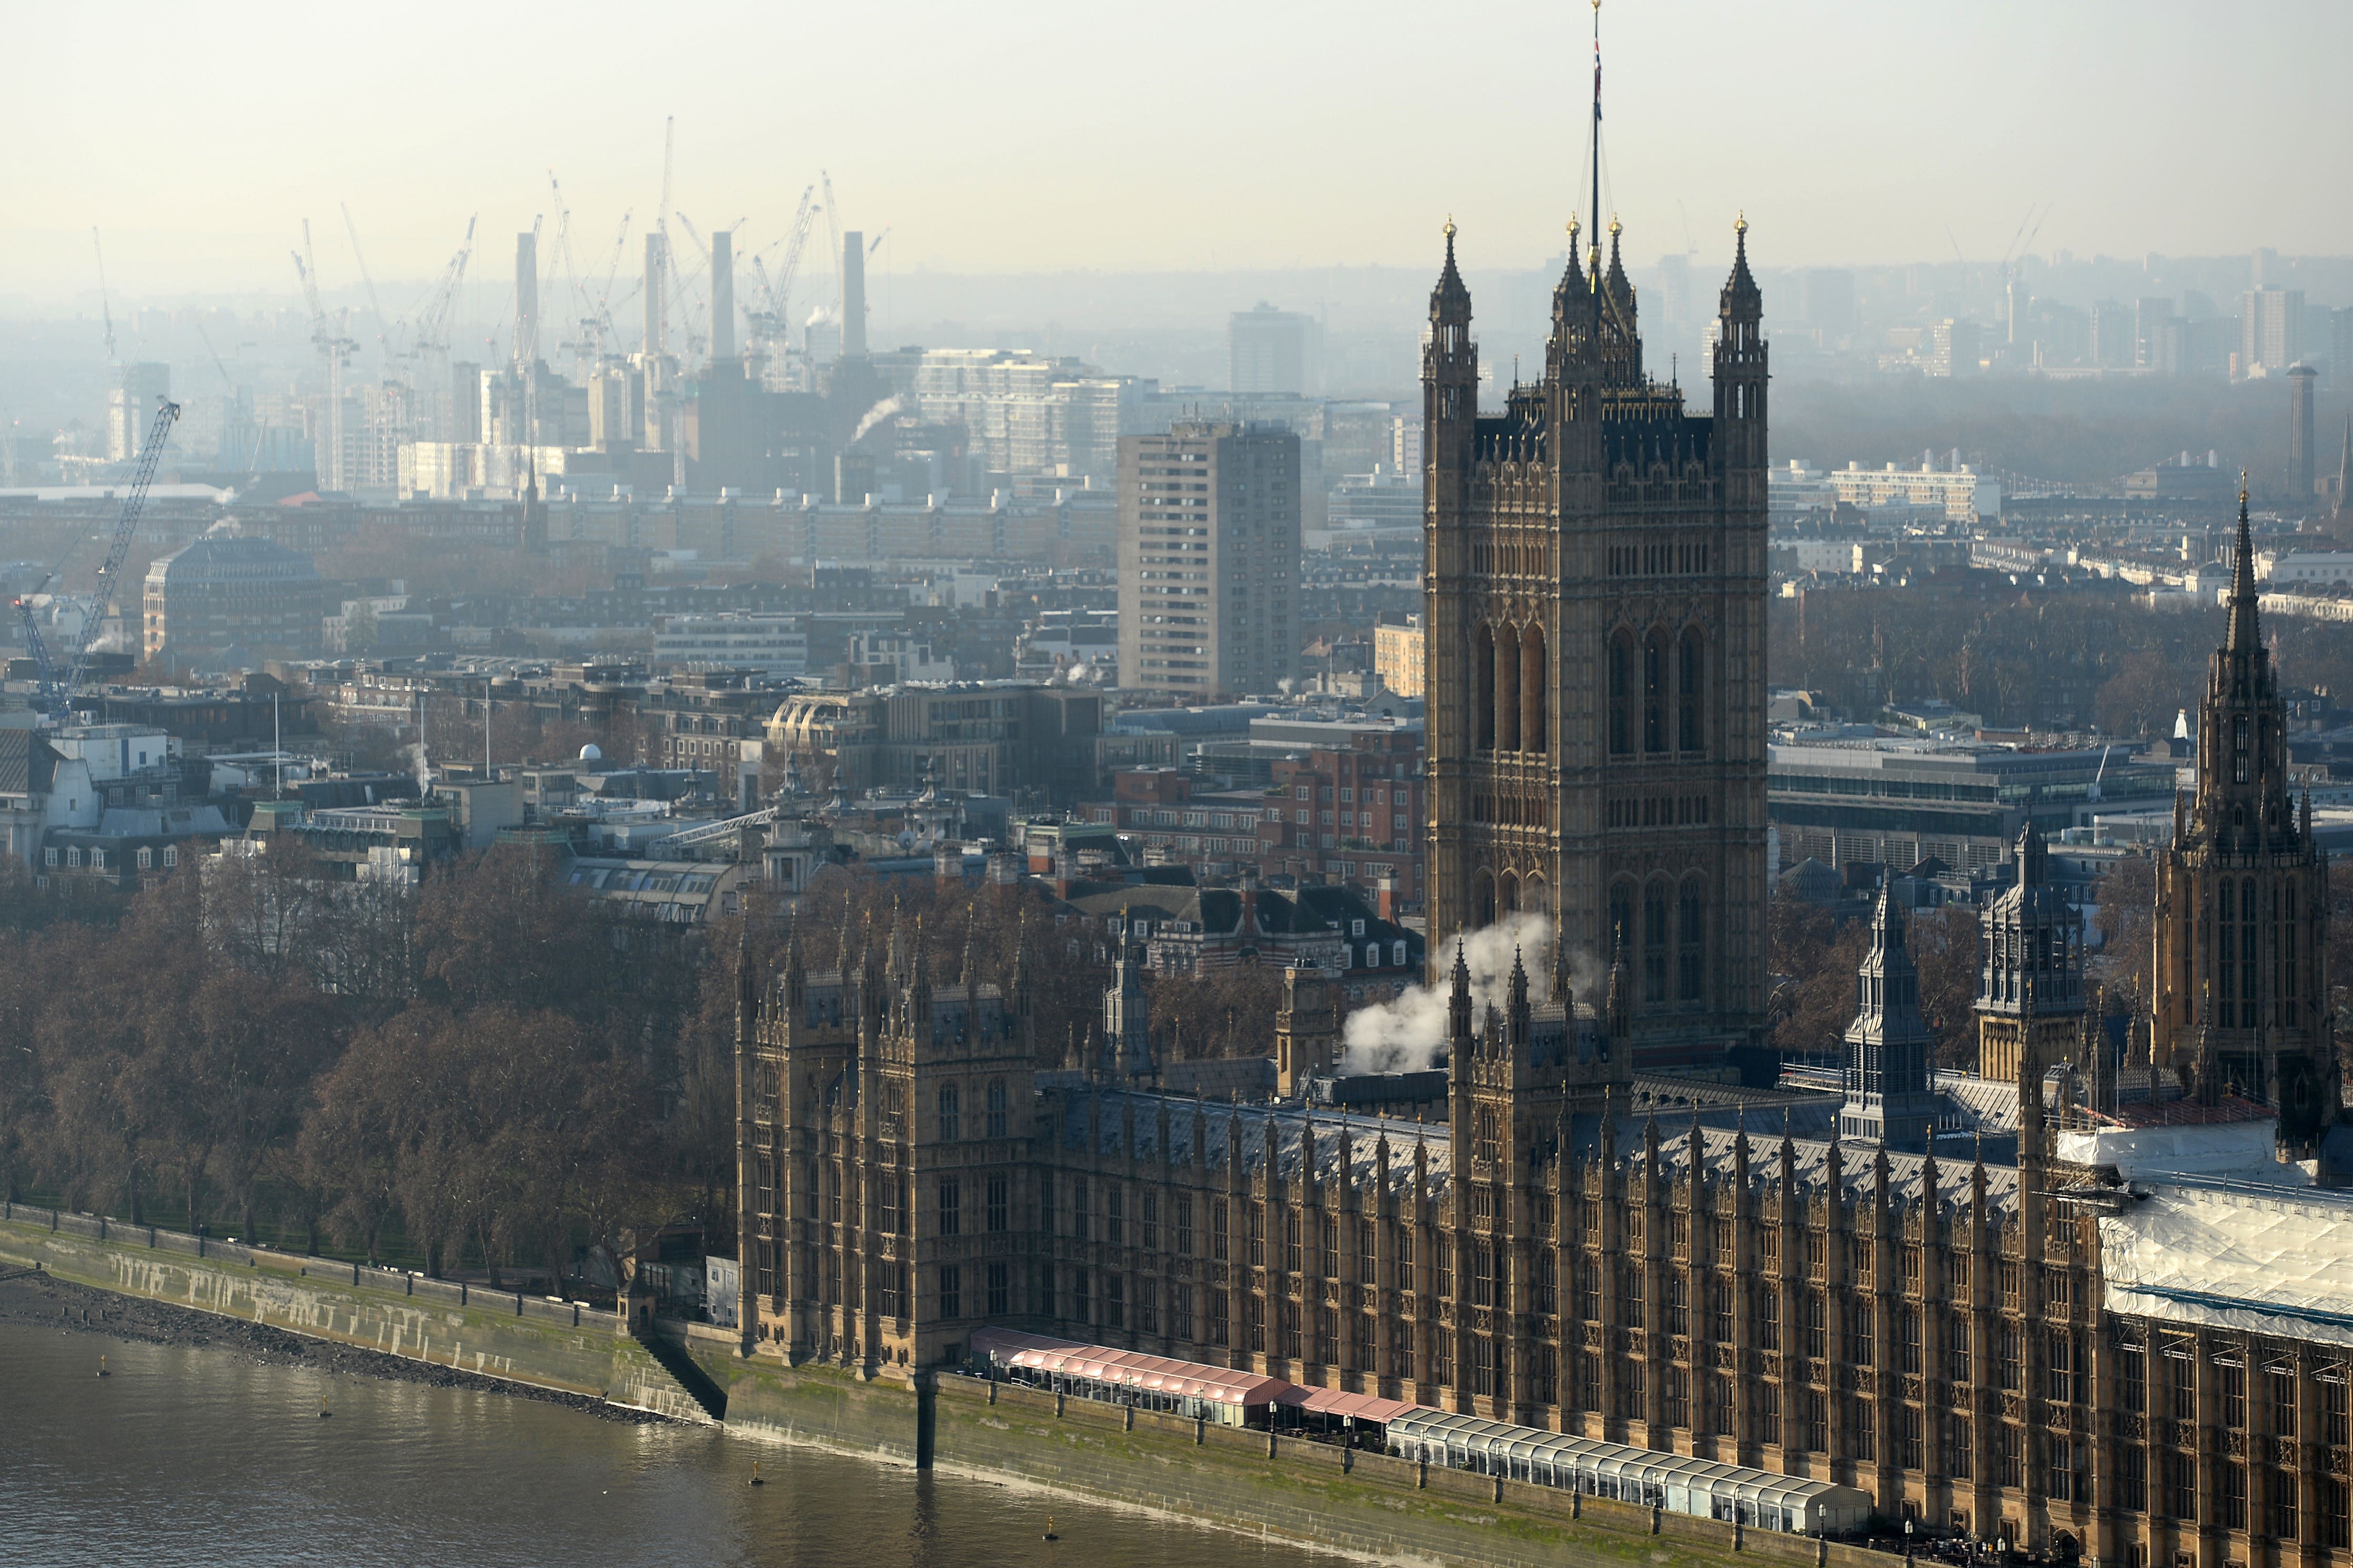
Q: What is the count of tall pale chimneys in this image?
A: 4